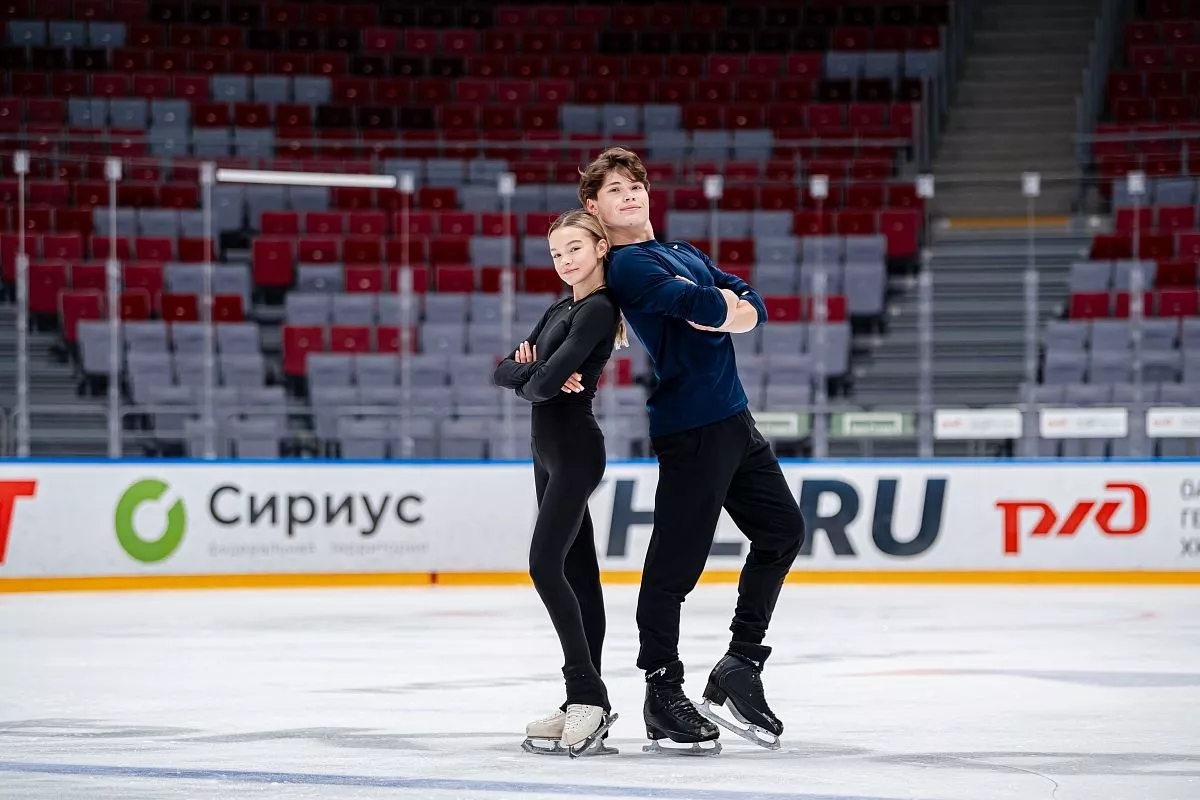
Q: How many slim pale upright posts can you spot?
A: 10